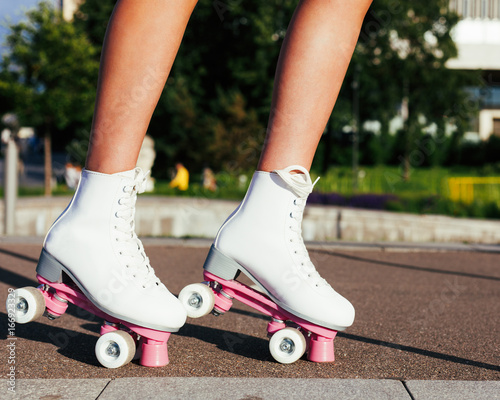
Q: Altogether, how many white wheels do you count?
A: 4